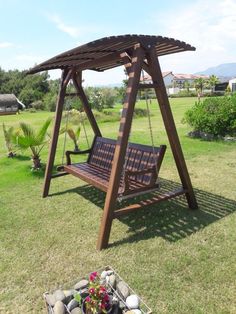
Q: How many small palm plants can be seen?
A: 3